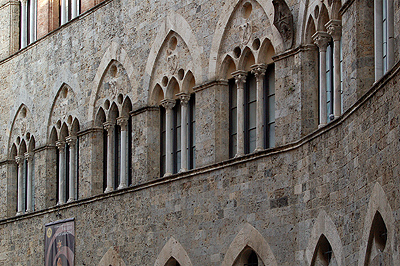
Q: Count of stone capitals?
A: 12